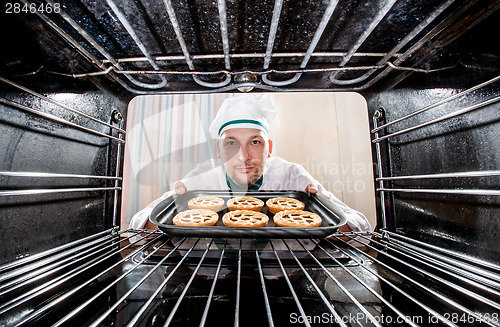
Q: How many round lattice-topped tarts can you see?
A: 6